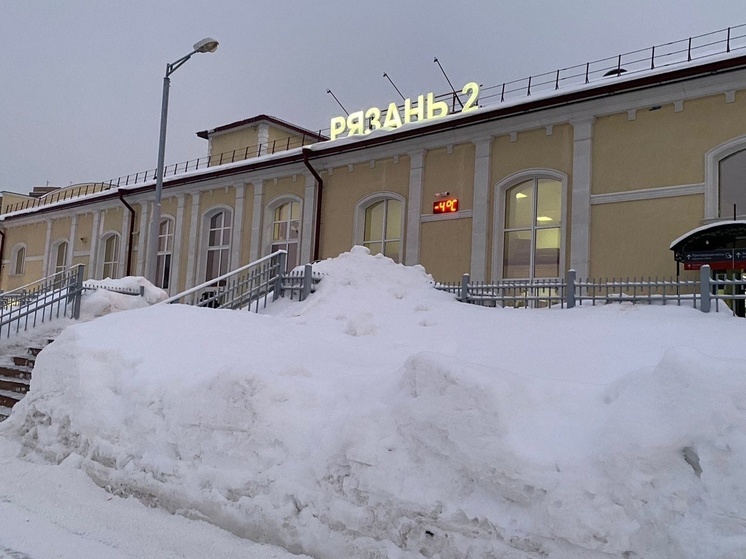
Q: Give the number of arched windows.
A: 9